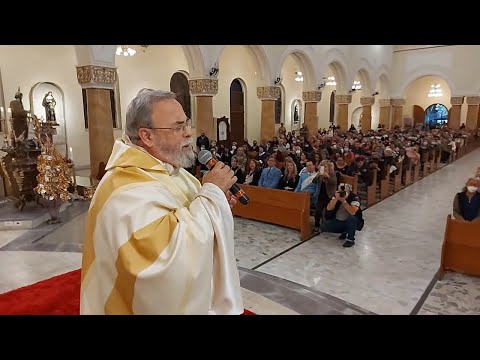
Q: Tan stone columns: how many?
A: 10